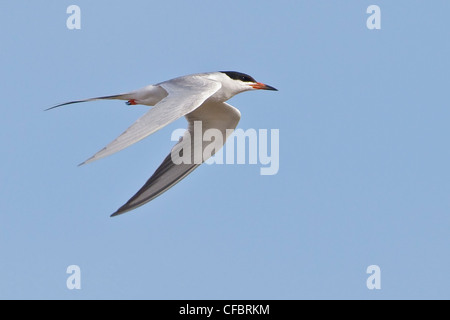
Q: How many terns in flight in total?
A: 1